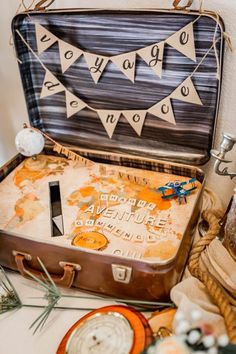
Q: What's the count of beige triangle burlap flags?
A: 12